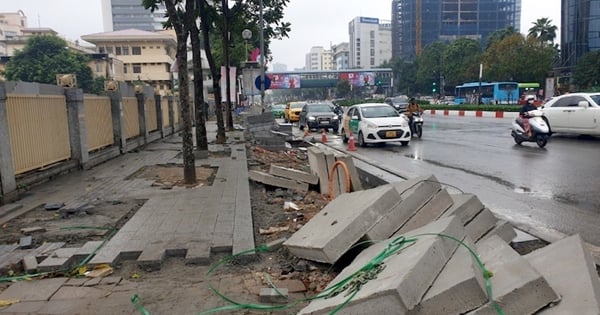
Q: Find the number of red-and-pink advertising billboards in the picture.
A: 2